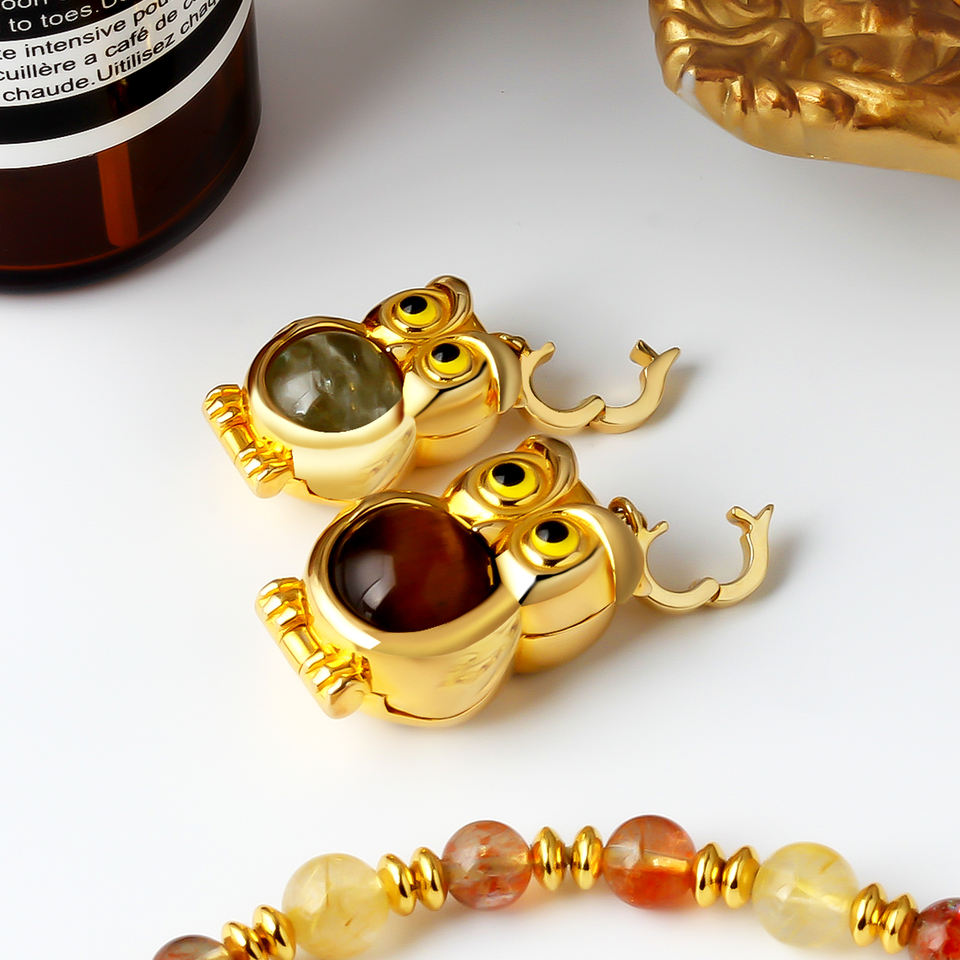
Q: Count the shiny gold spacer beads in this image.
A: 10